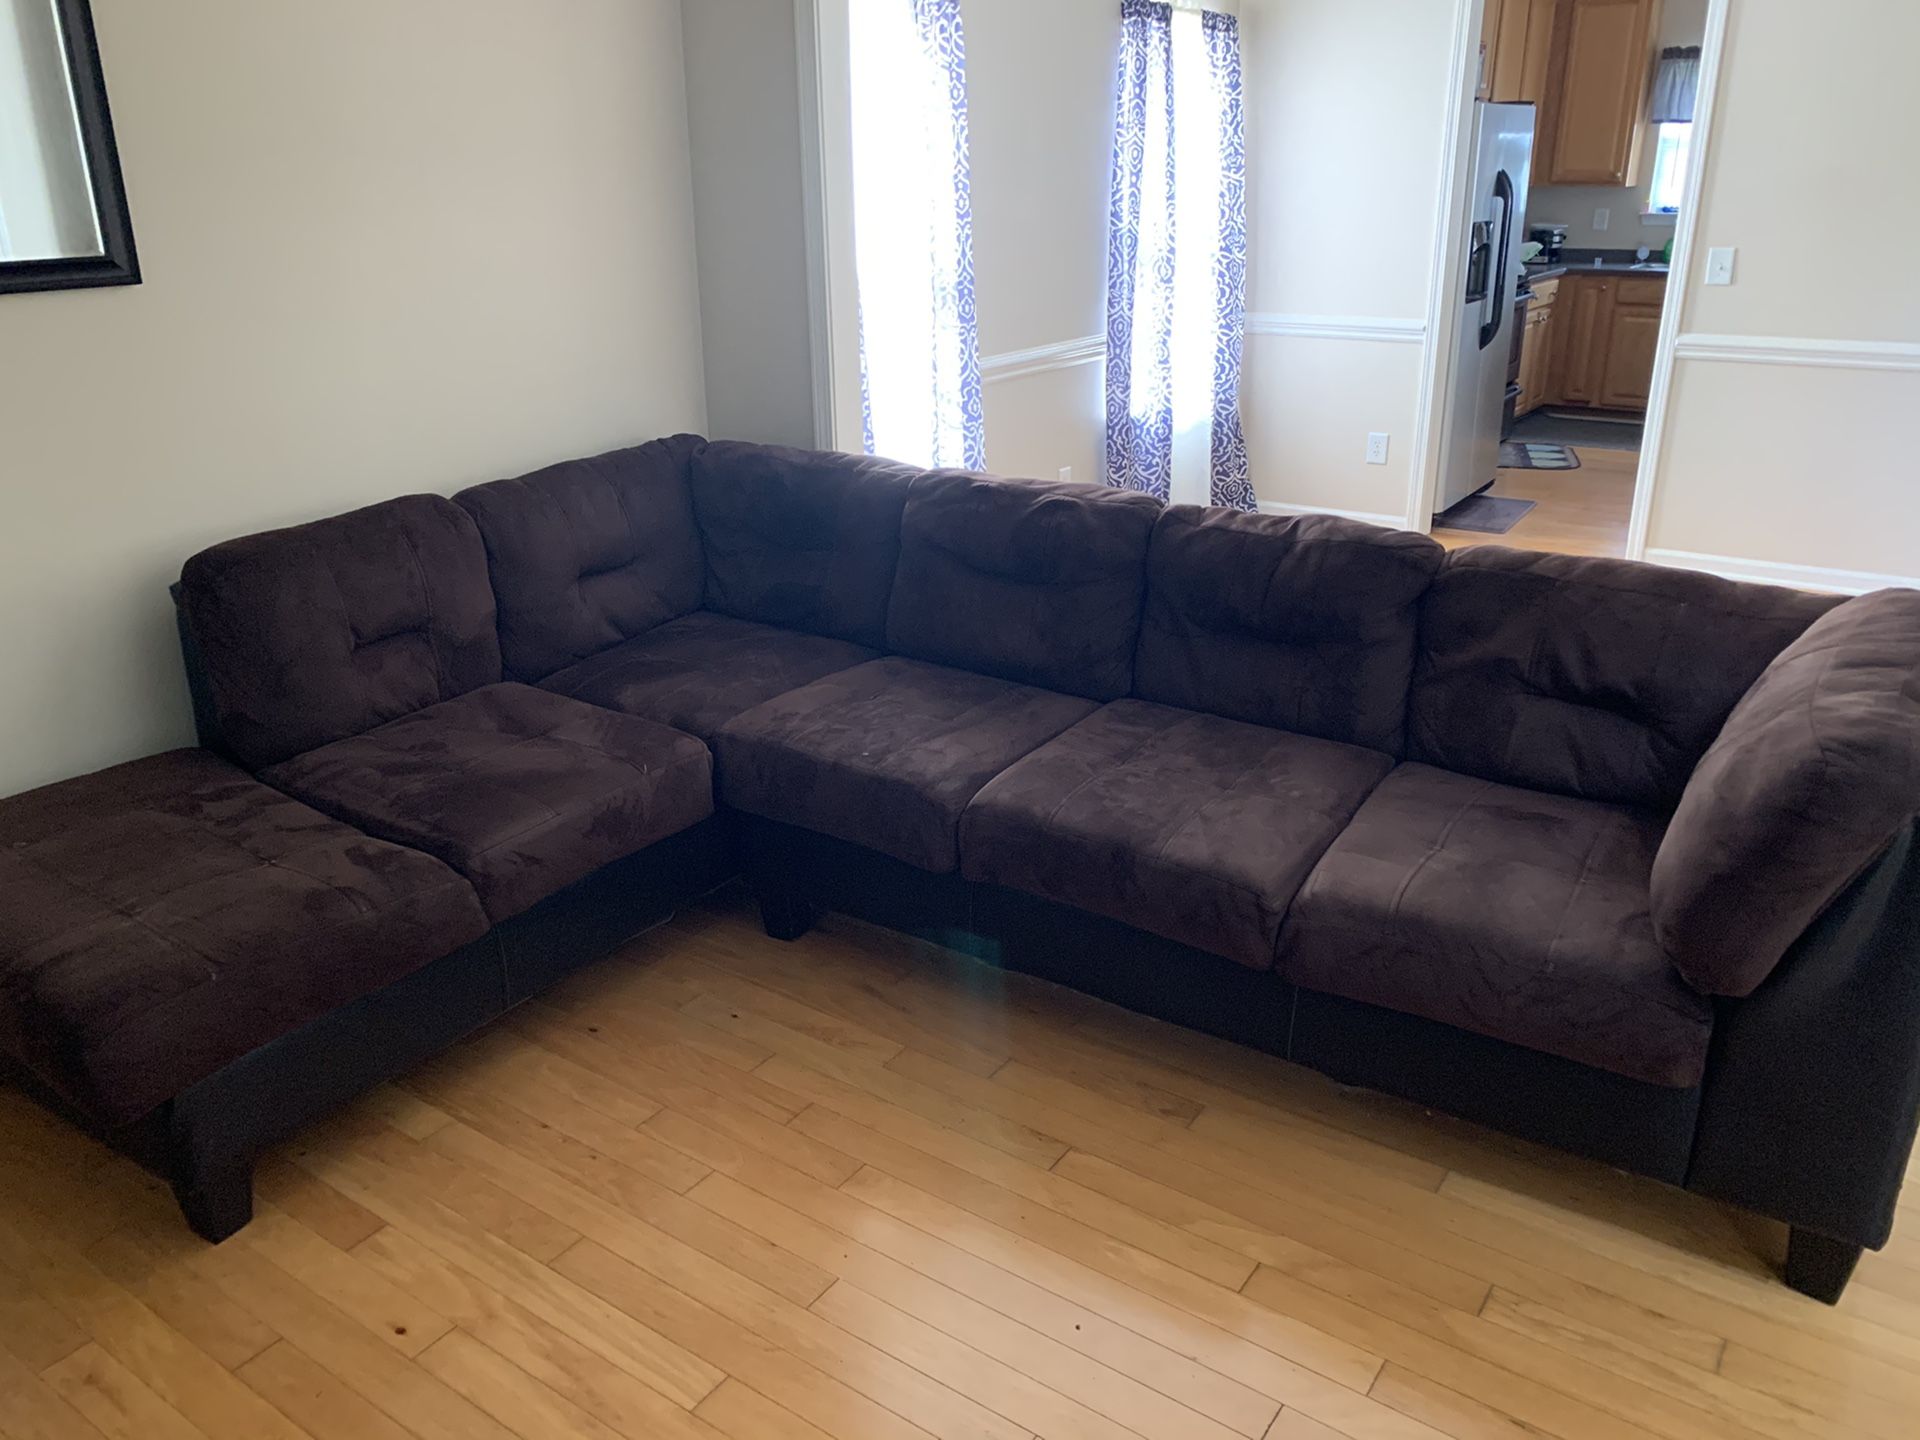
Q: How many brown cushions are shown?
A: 13